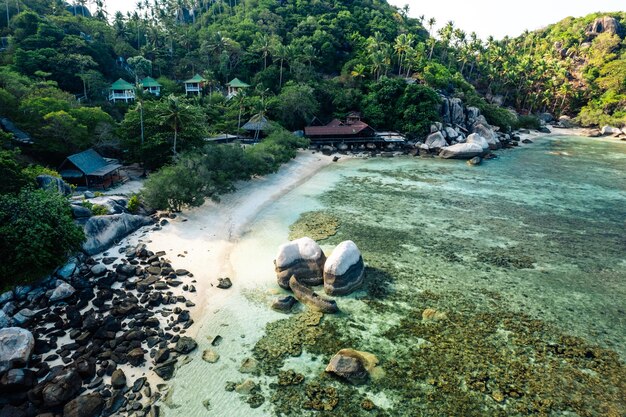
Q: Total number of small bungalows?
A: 4